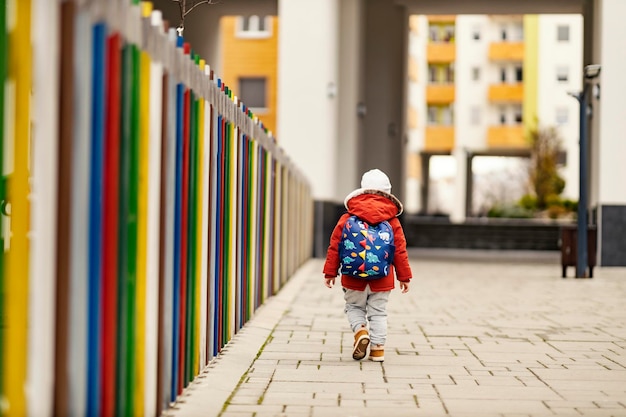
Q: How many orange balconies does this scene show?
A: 6